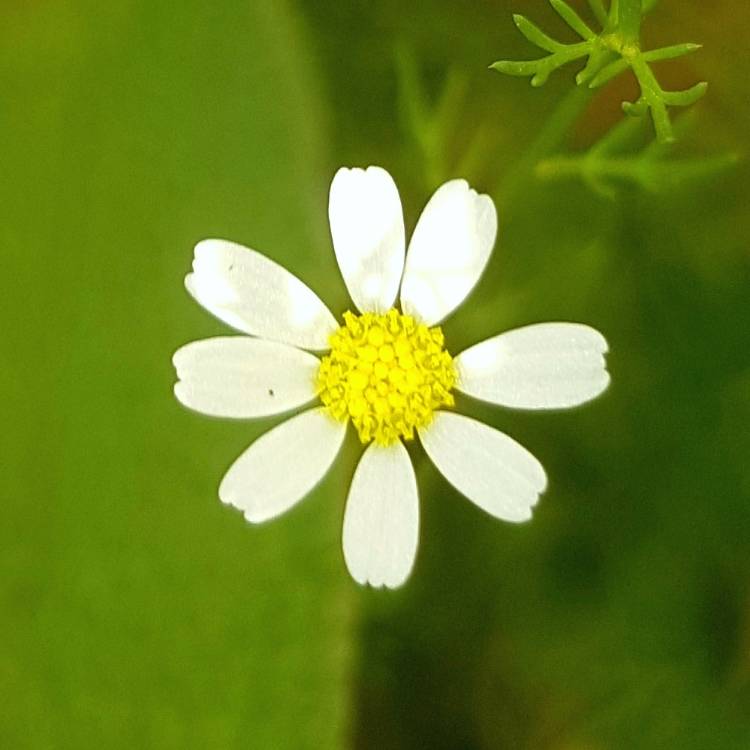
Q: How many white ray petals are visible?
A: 8